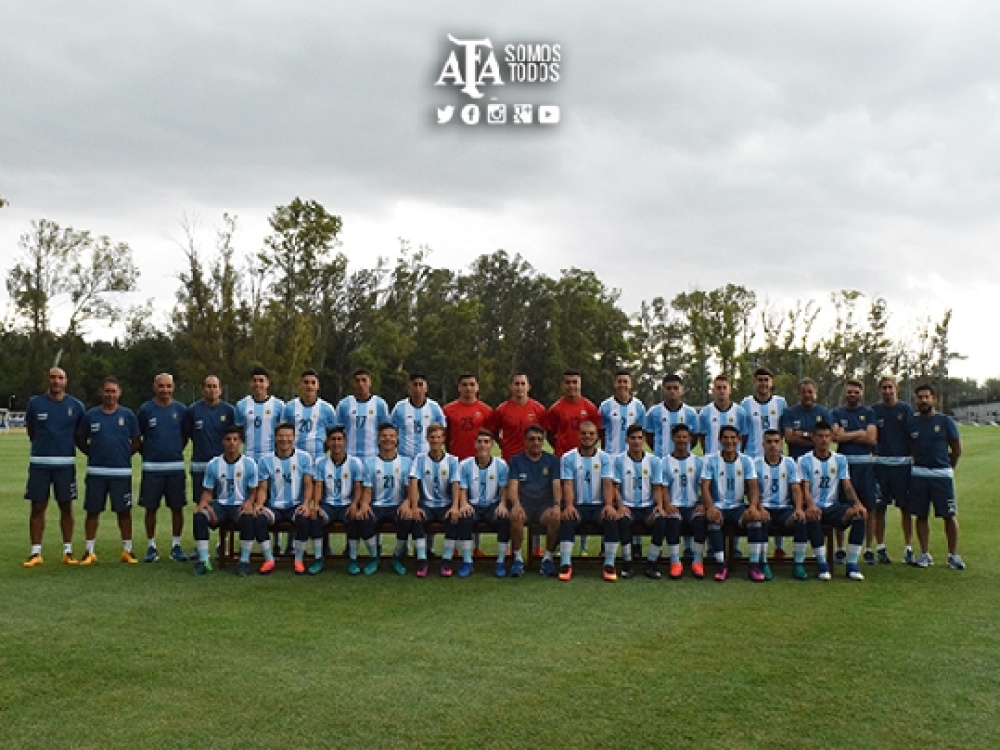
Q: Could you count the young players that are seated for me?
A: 12